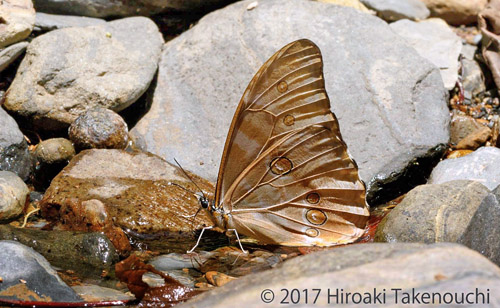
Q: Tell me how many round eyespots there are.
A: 6